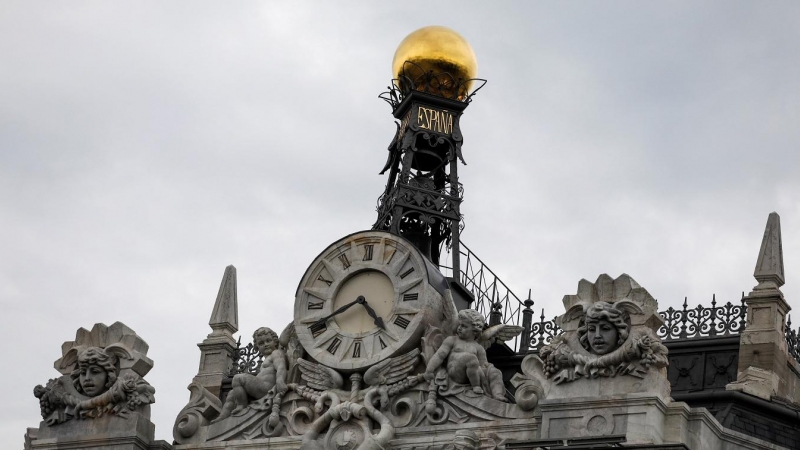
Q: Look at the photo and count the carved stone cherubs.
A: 2